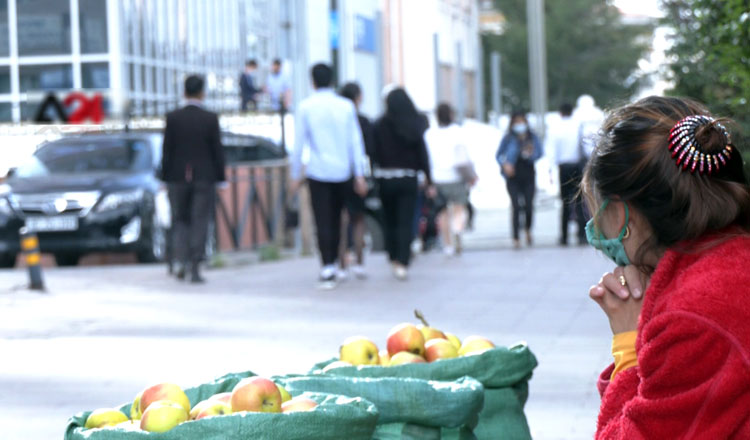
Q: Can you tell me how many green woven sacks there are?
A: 3